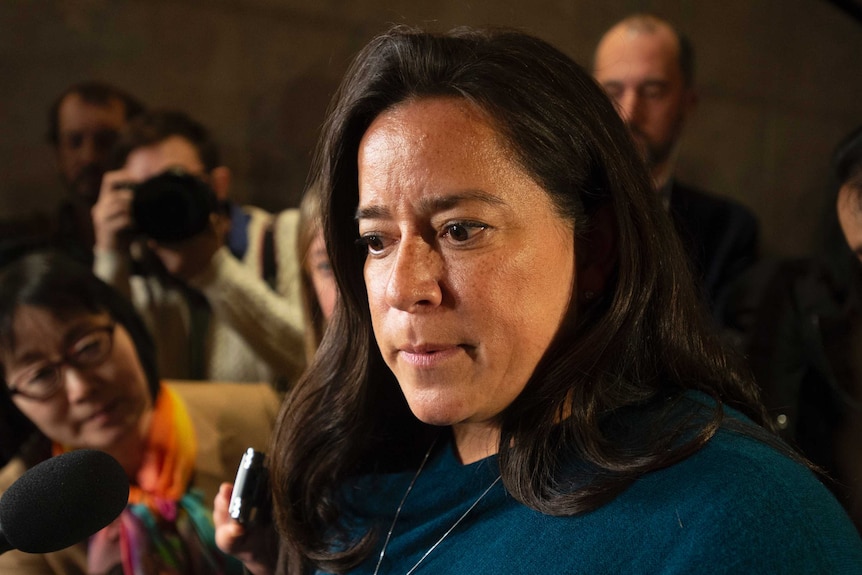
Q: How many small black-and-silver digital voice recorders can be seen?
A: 1